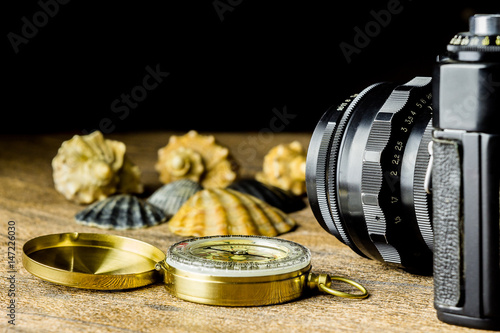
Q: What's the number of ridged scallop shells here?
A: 4